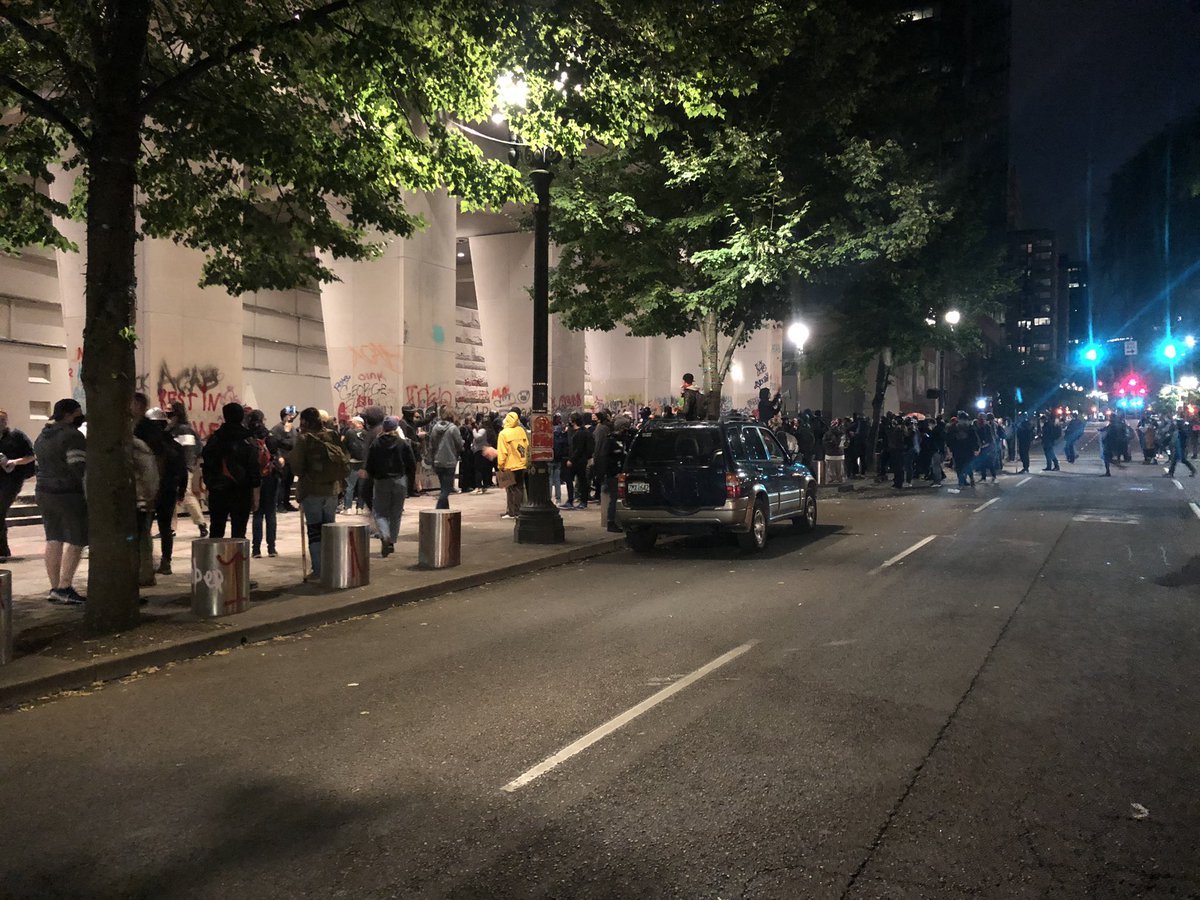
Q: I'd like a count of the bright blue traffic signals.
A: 2